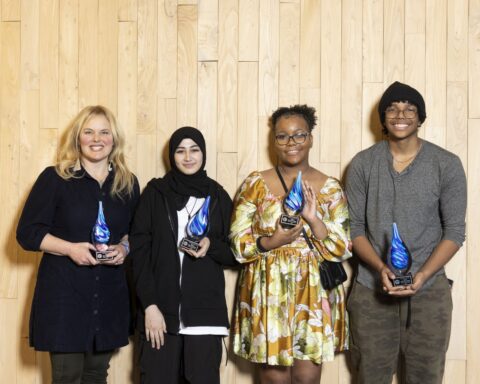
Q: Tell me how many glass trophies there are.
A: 4